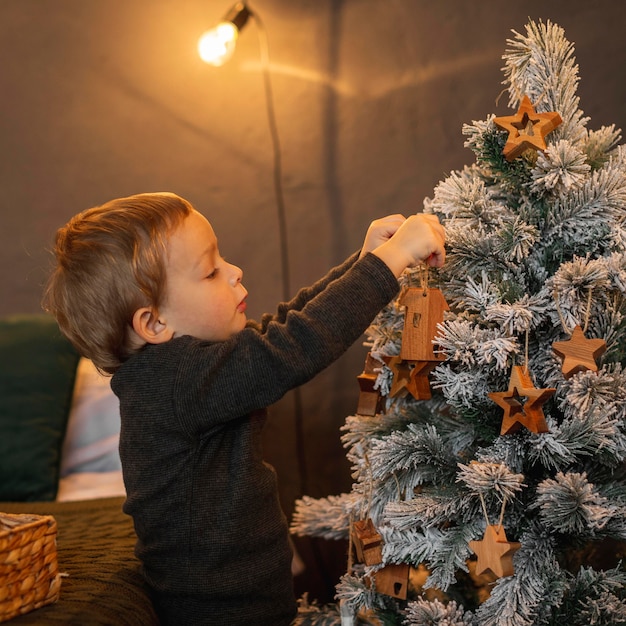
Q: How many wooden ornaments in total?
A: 9